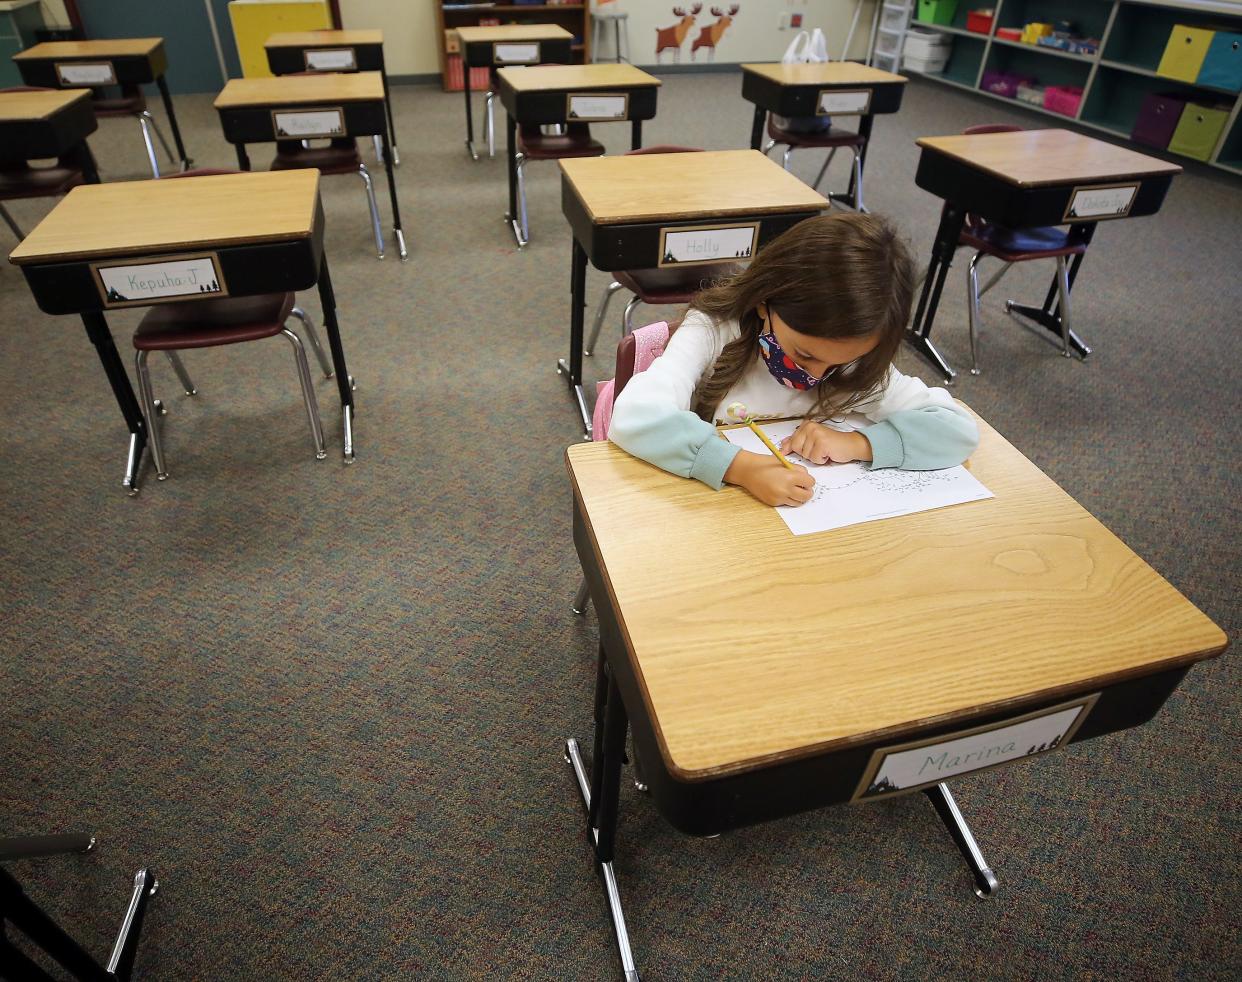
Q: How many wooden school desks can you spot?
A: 11